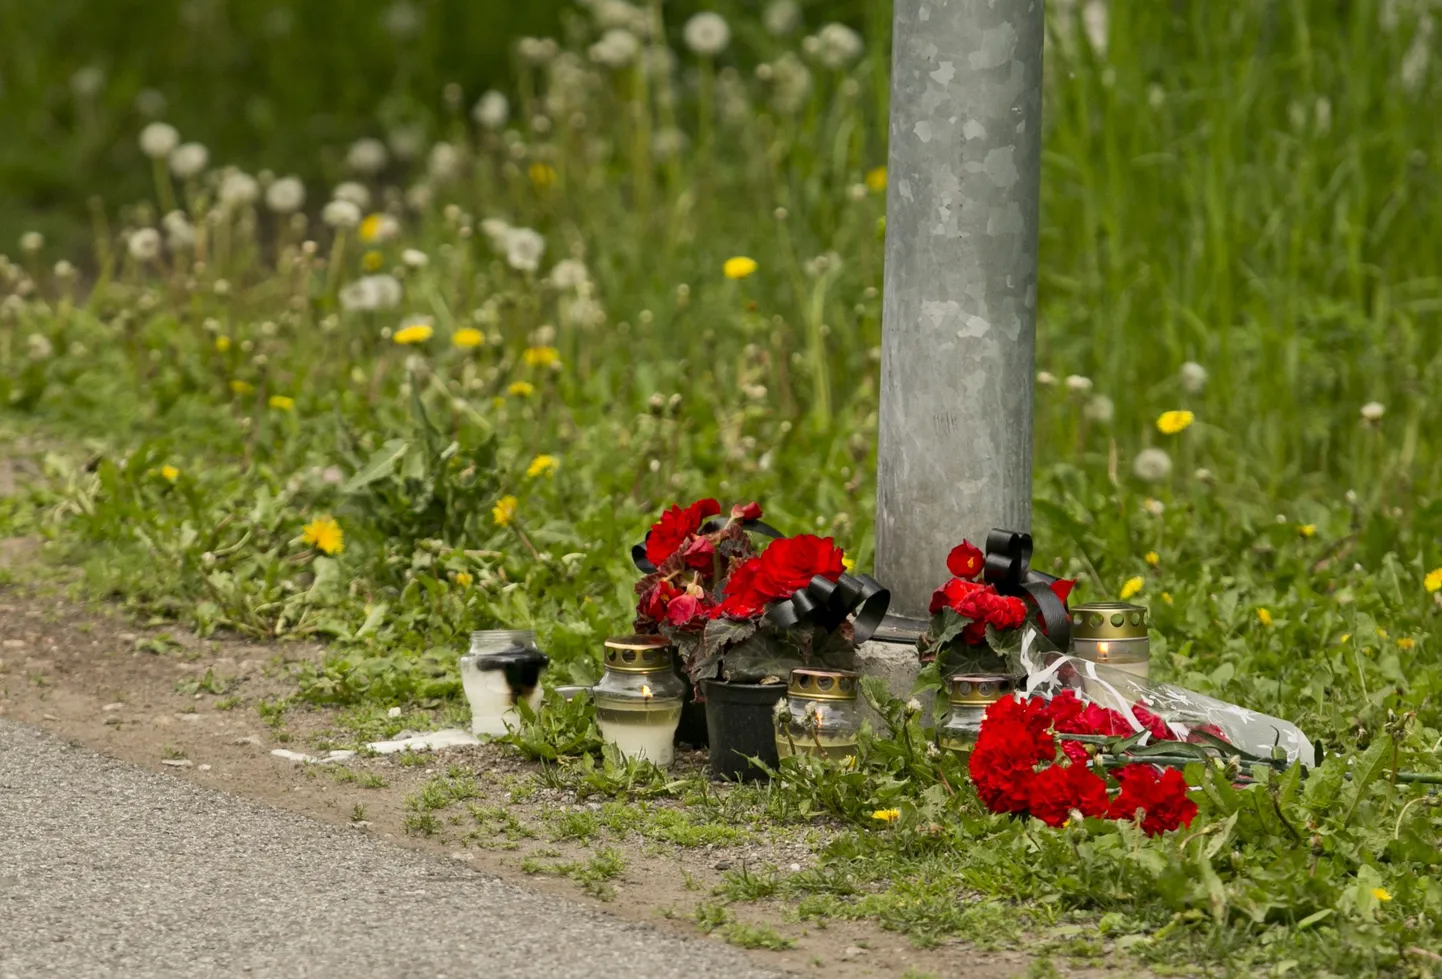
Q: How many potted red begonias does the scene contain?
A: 3